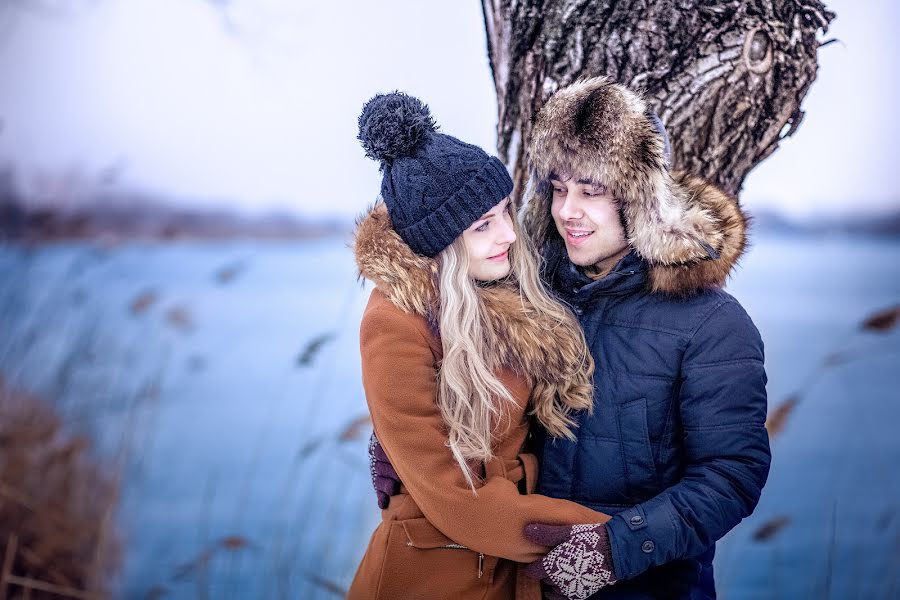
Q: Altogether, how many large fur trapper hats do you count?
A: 1